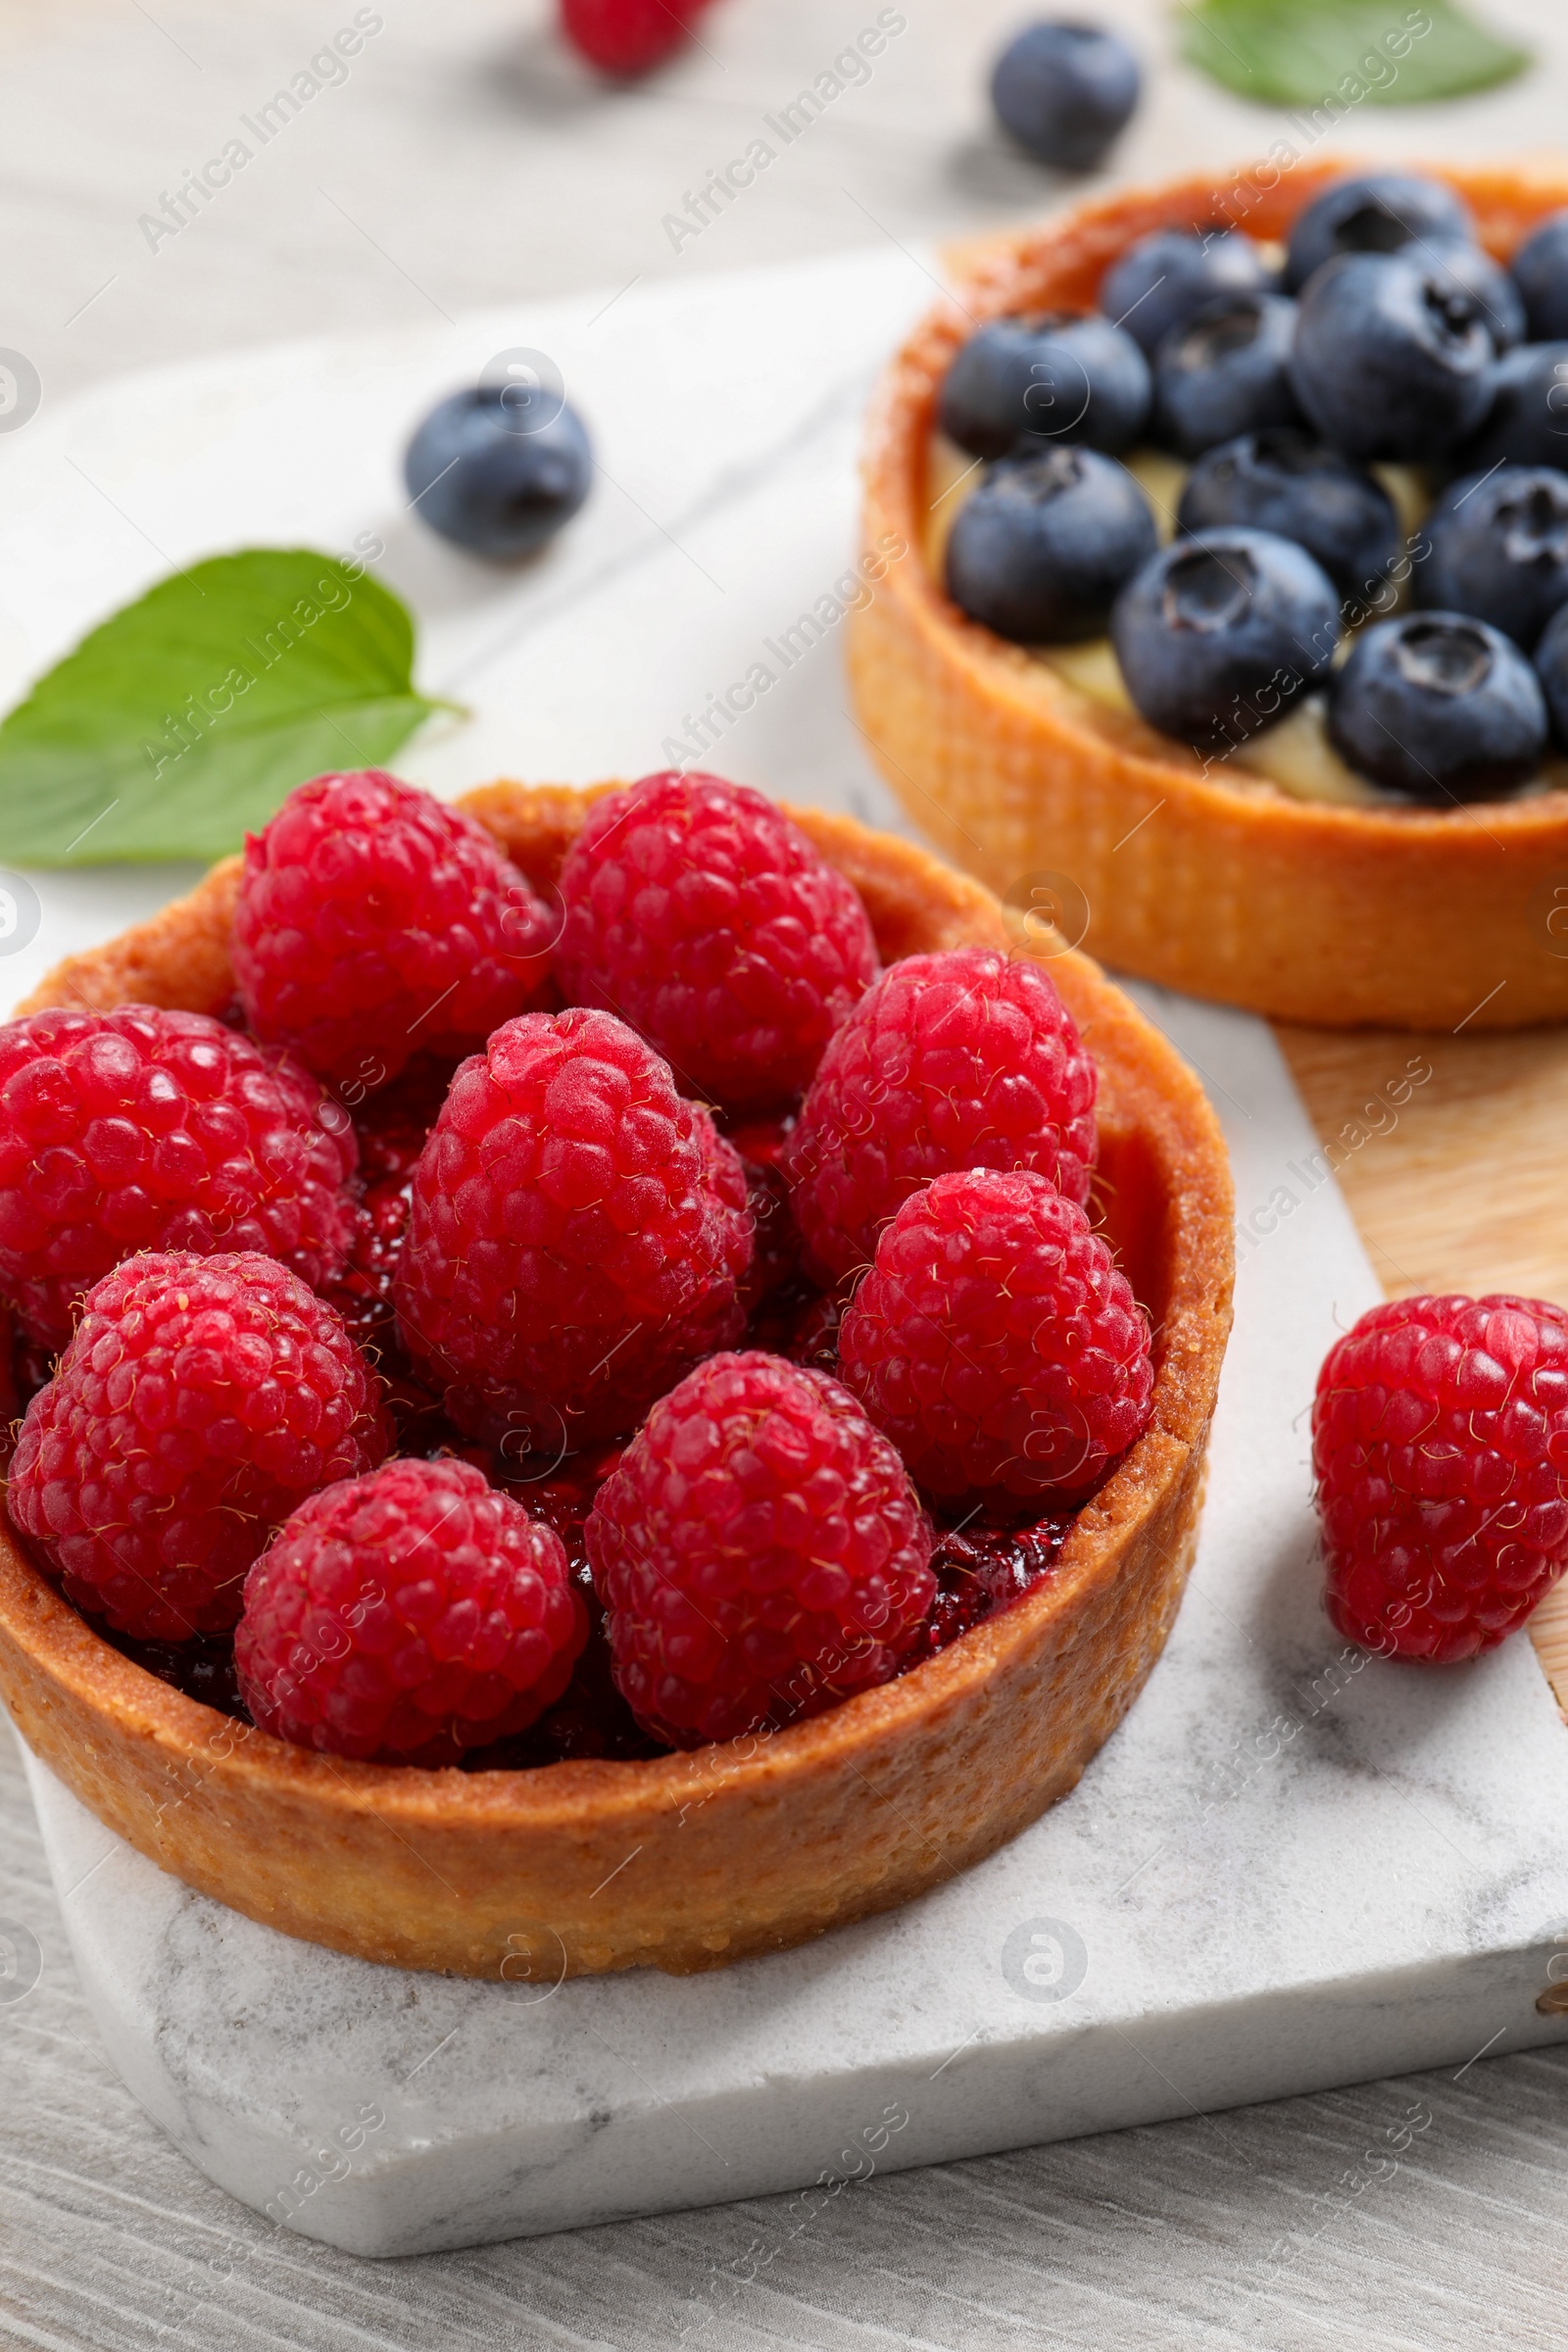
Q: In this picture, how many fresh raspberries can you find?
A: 11